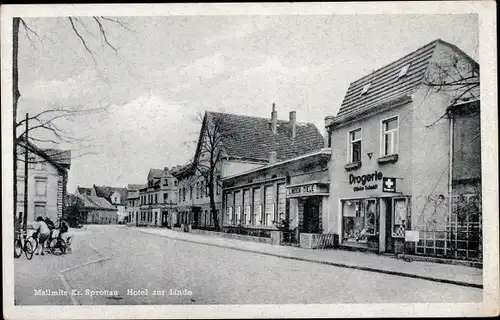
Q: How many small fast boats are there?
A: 0